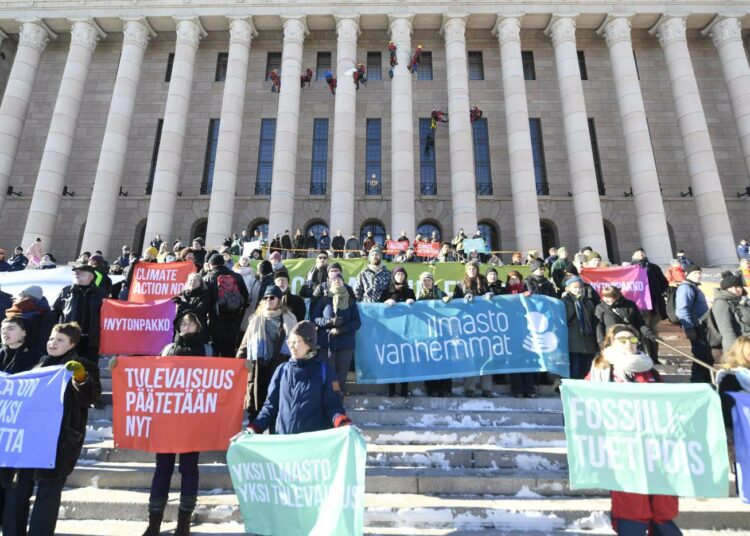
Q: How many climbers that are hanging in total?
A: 8